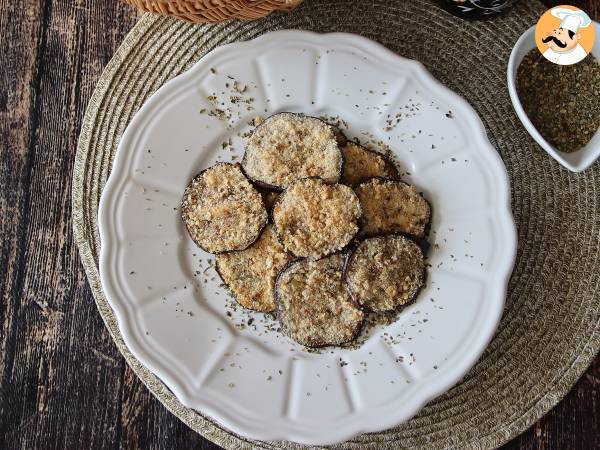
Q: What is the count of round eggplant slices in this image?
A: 8